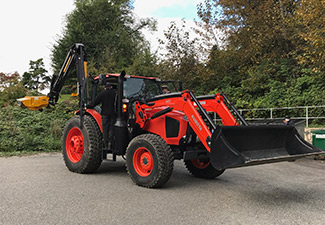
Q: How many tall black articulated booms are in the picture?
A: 1